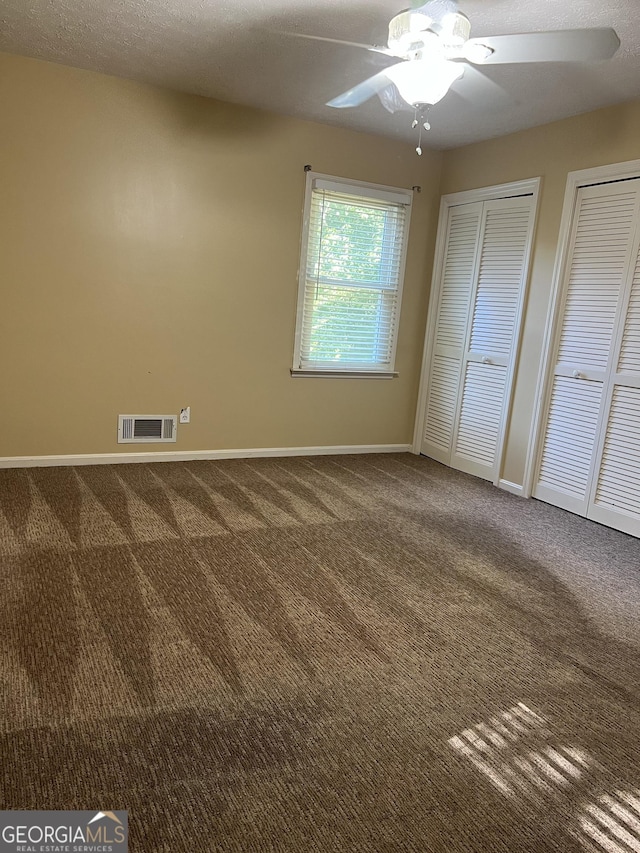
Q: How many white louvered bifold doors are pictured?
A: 2